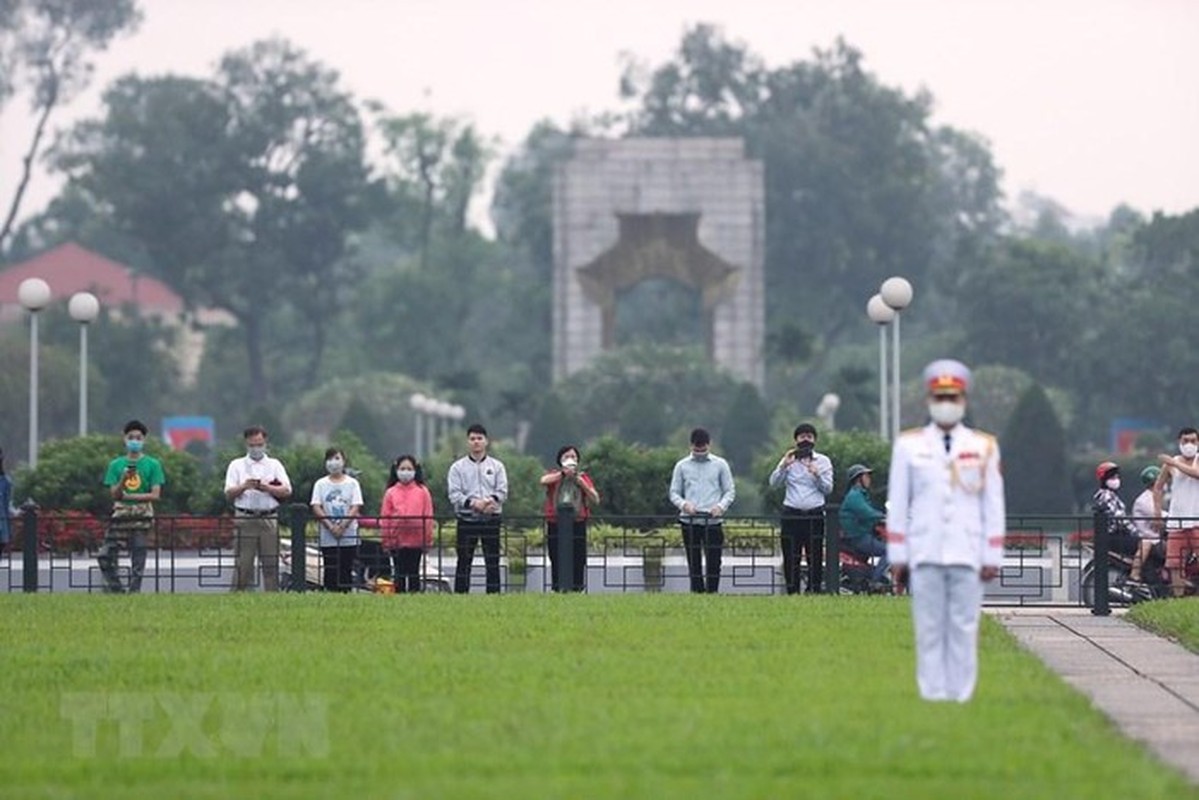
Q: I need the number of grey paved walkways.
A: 1